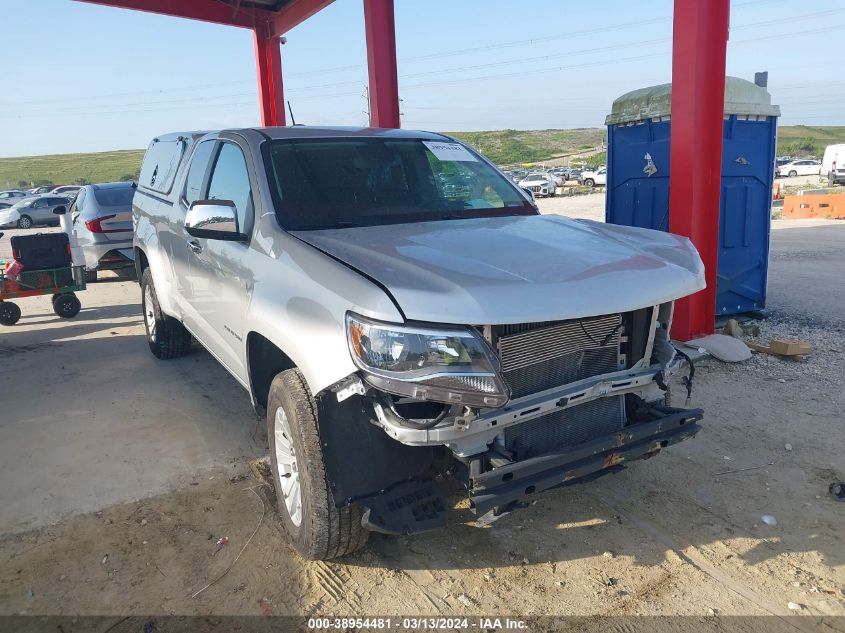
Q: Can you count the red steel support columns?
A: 3